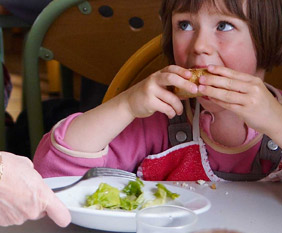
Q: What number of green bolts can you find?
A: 2